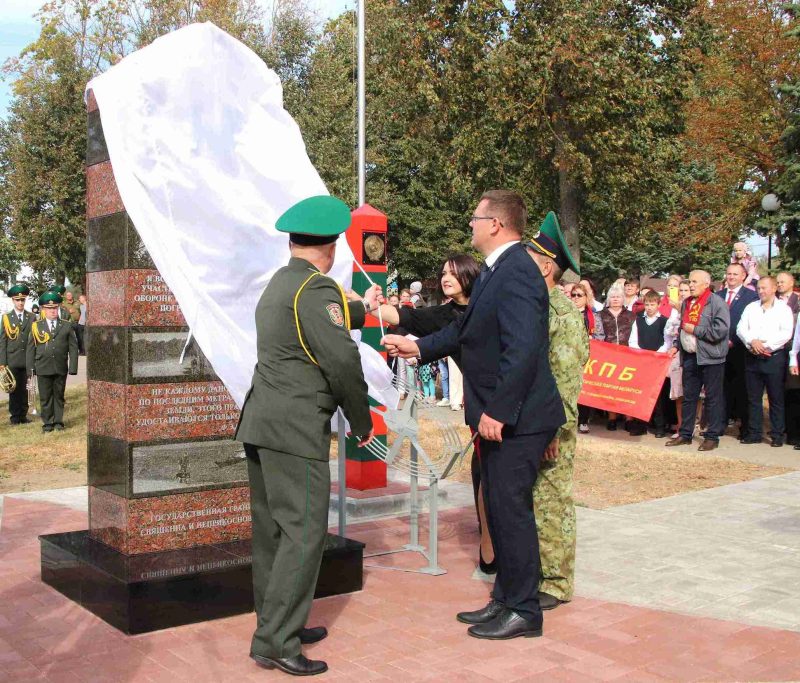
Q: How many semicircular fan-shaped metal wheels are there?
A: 1